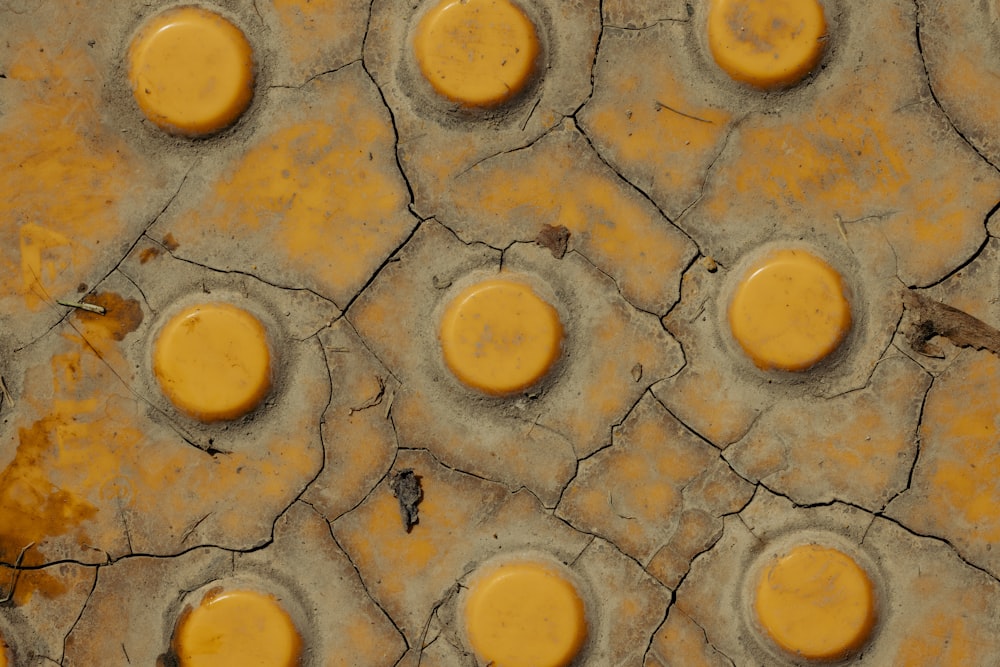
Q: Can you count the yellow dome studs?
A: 9